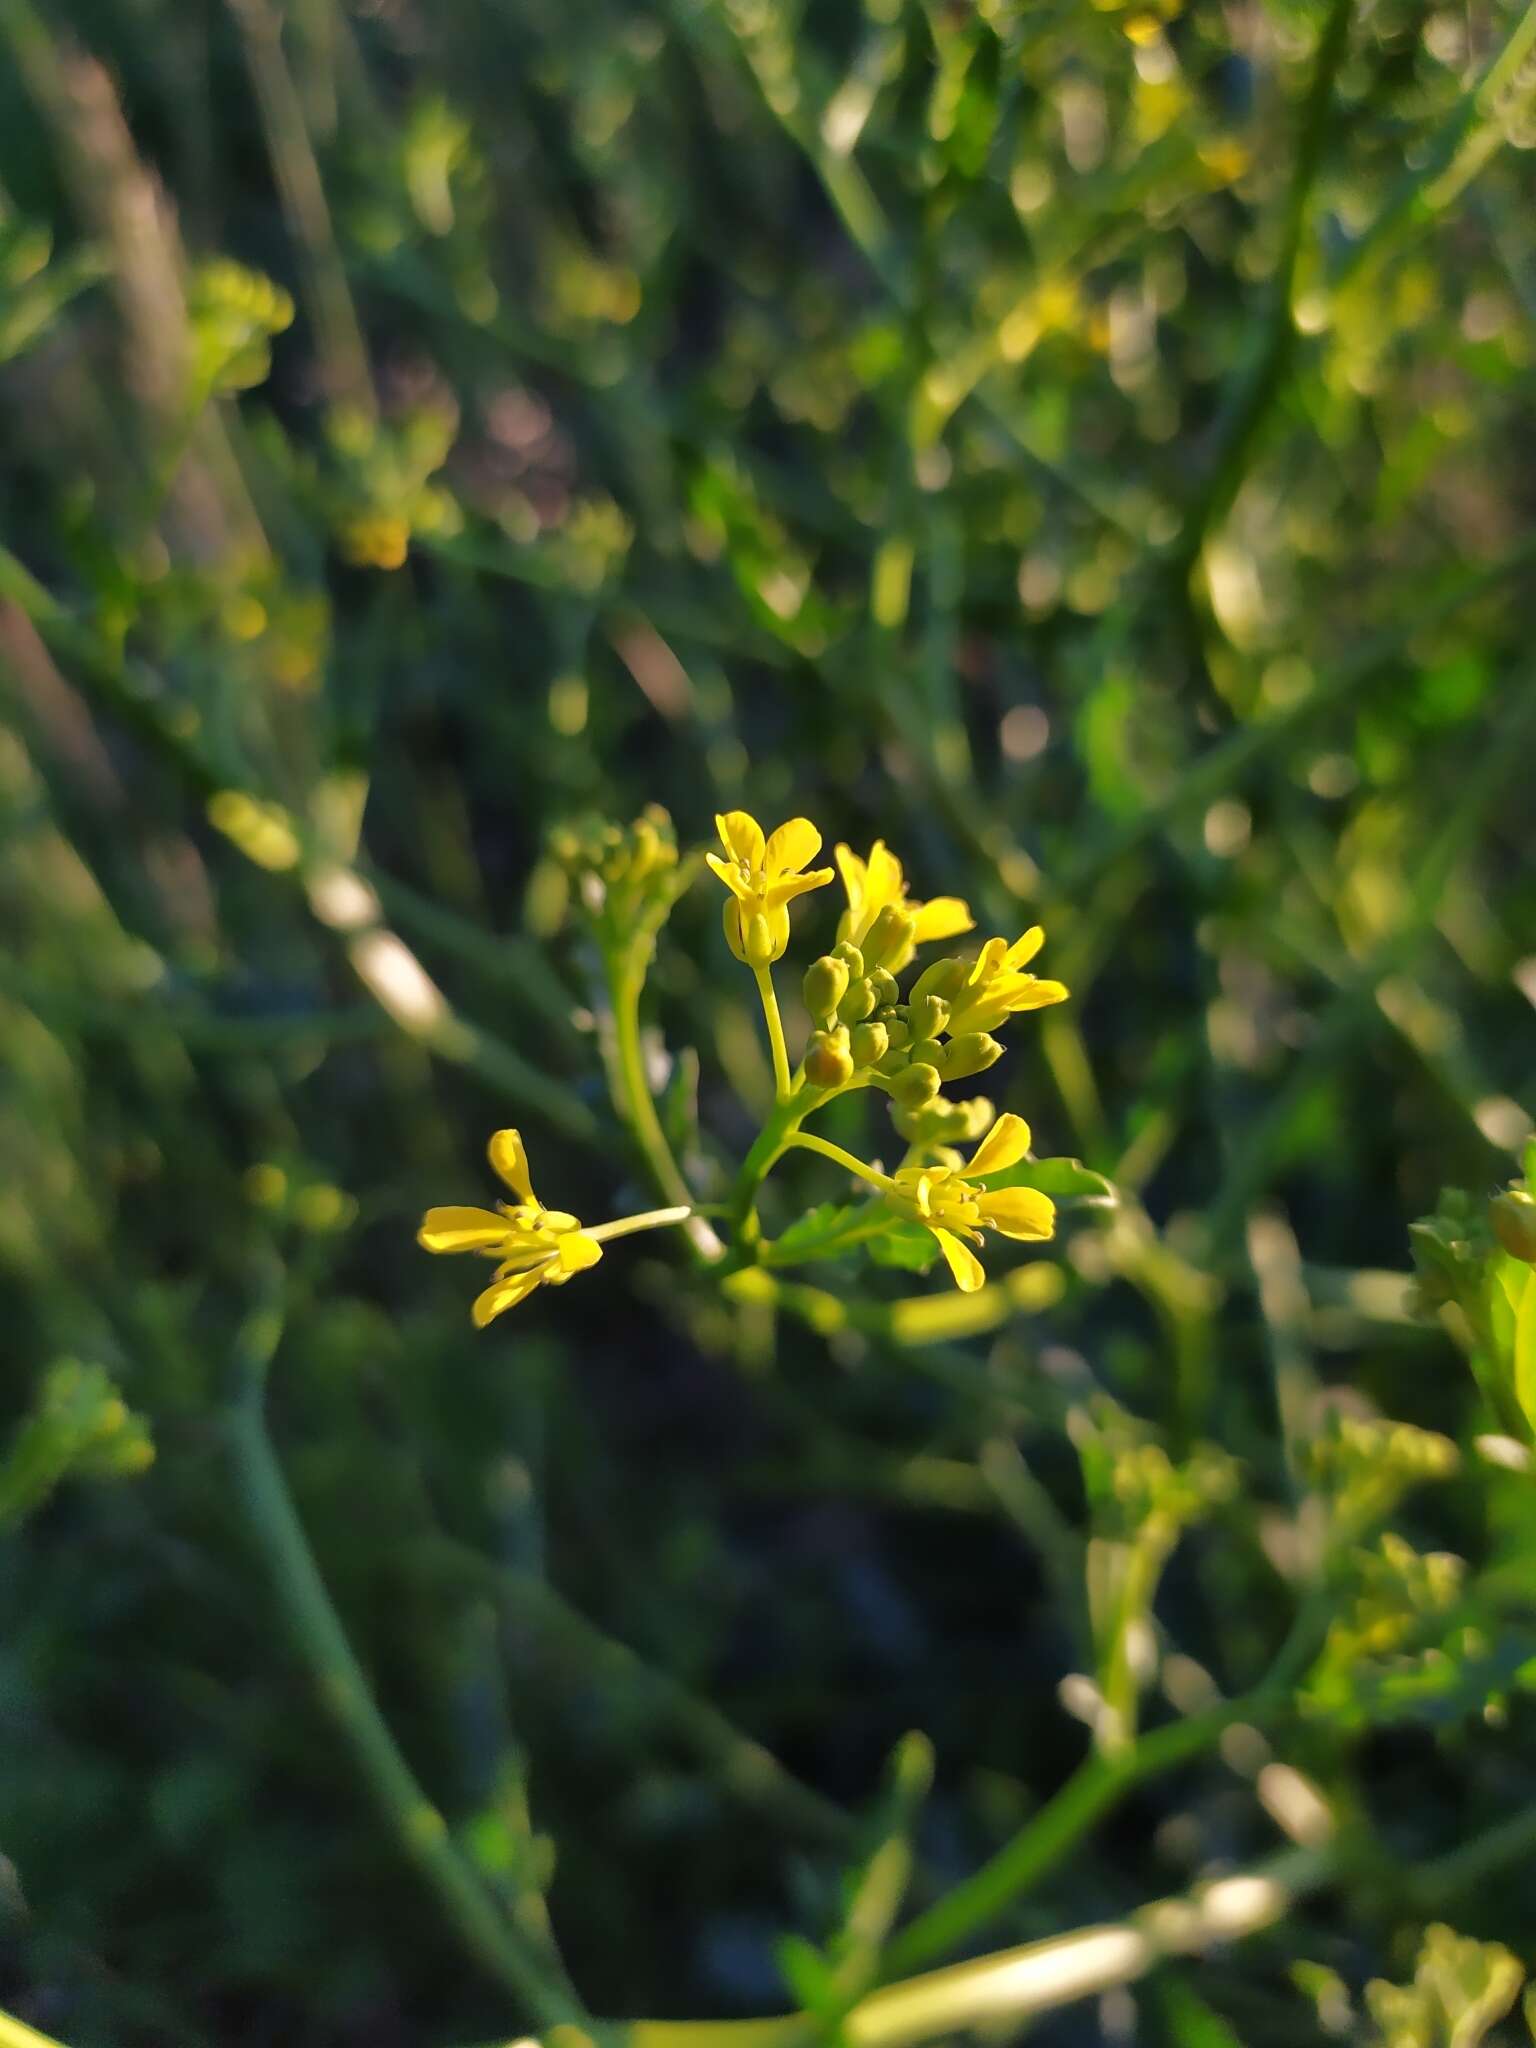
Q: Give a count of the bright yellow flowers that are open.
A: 5